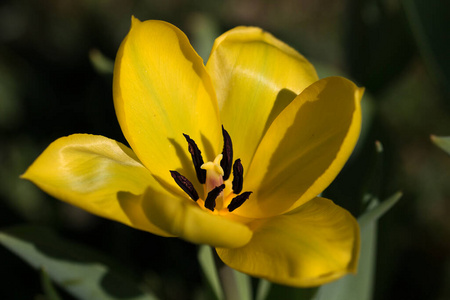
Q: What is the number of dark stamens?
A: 6